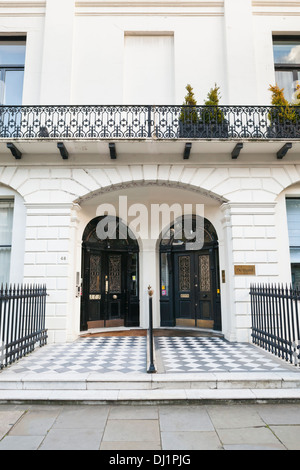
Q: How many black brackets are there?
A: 6